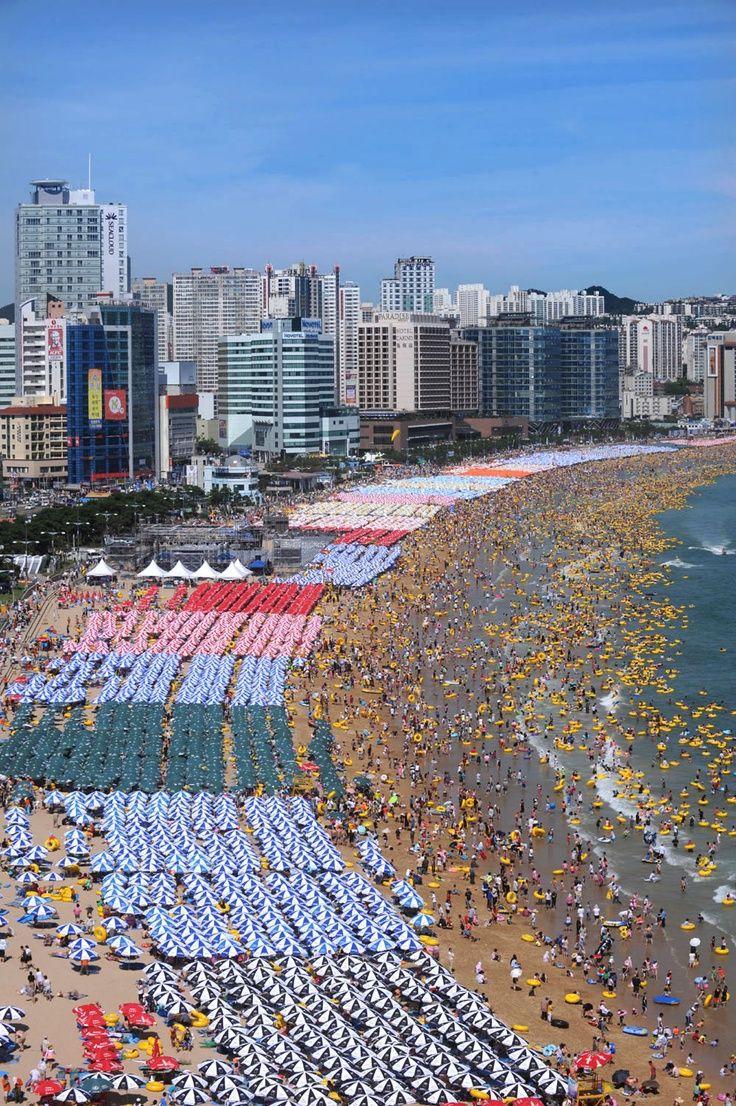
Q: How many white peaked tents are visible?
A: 6